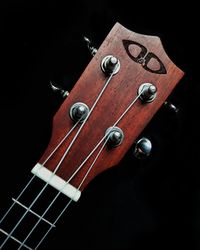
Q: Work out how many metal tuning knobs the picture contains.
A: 4